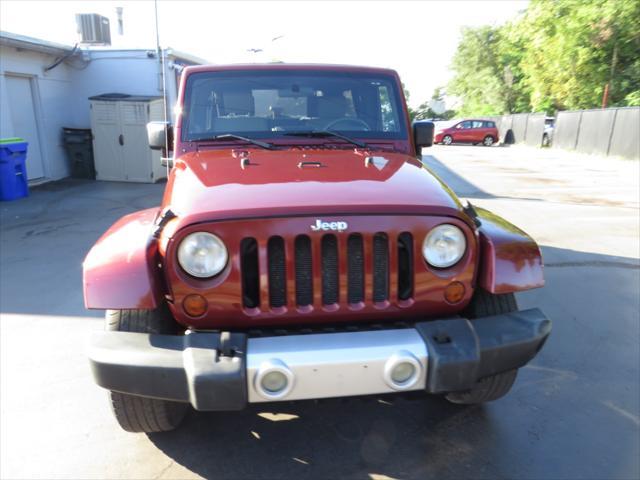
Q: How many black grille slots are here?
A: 7